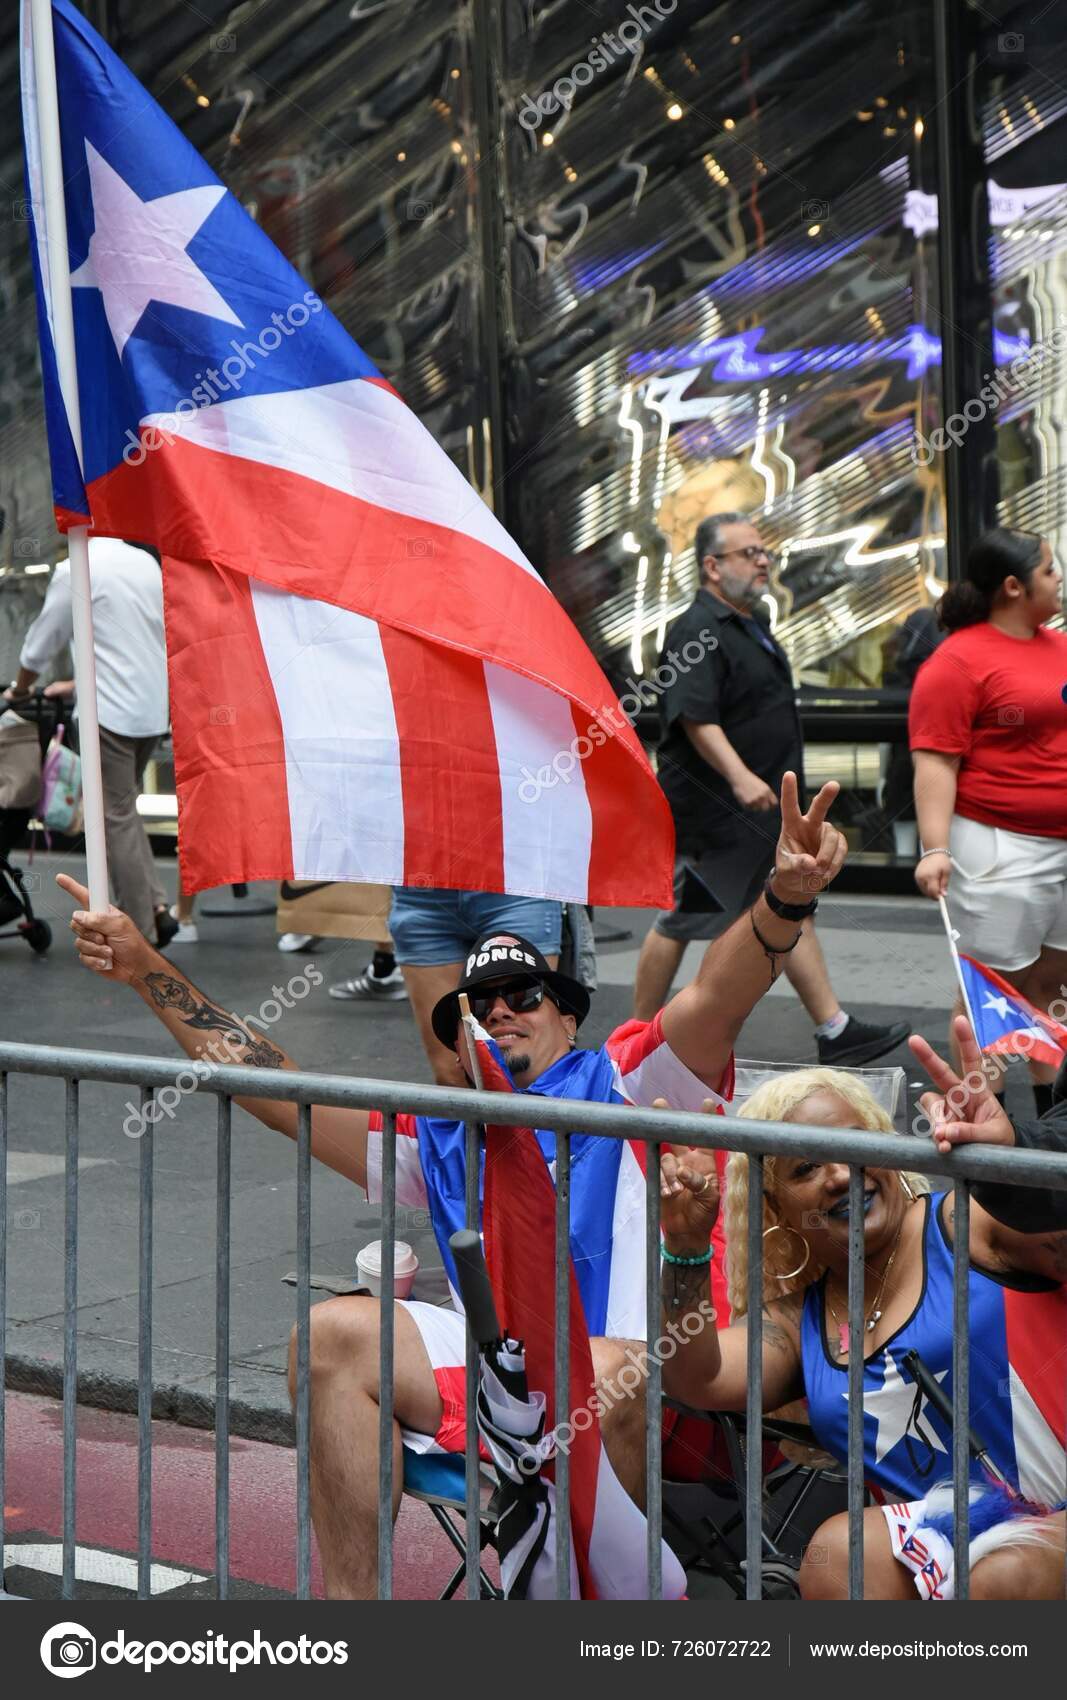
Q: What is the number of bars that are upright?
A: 12